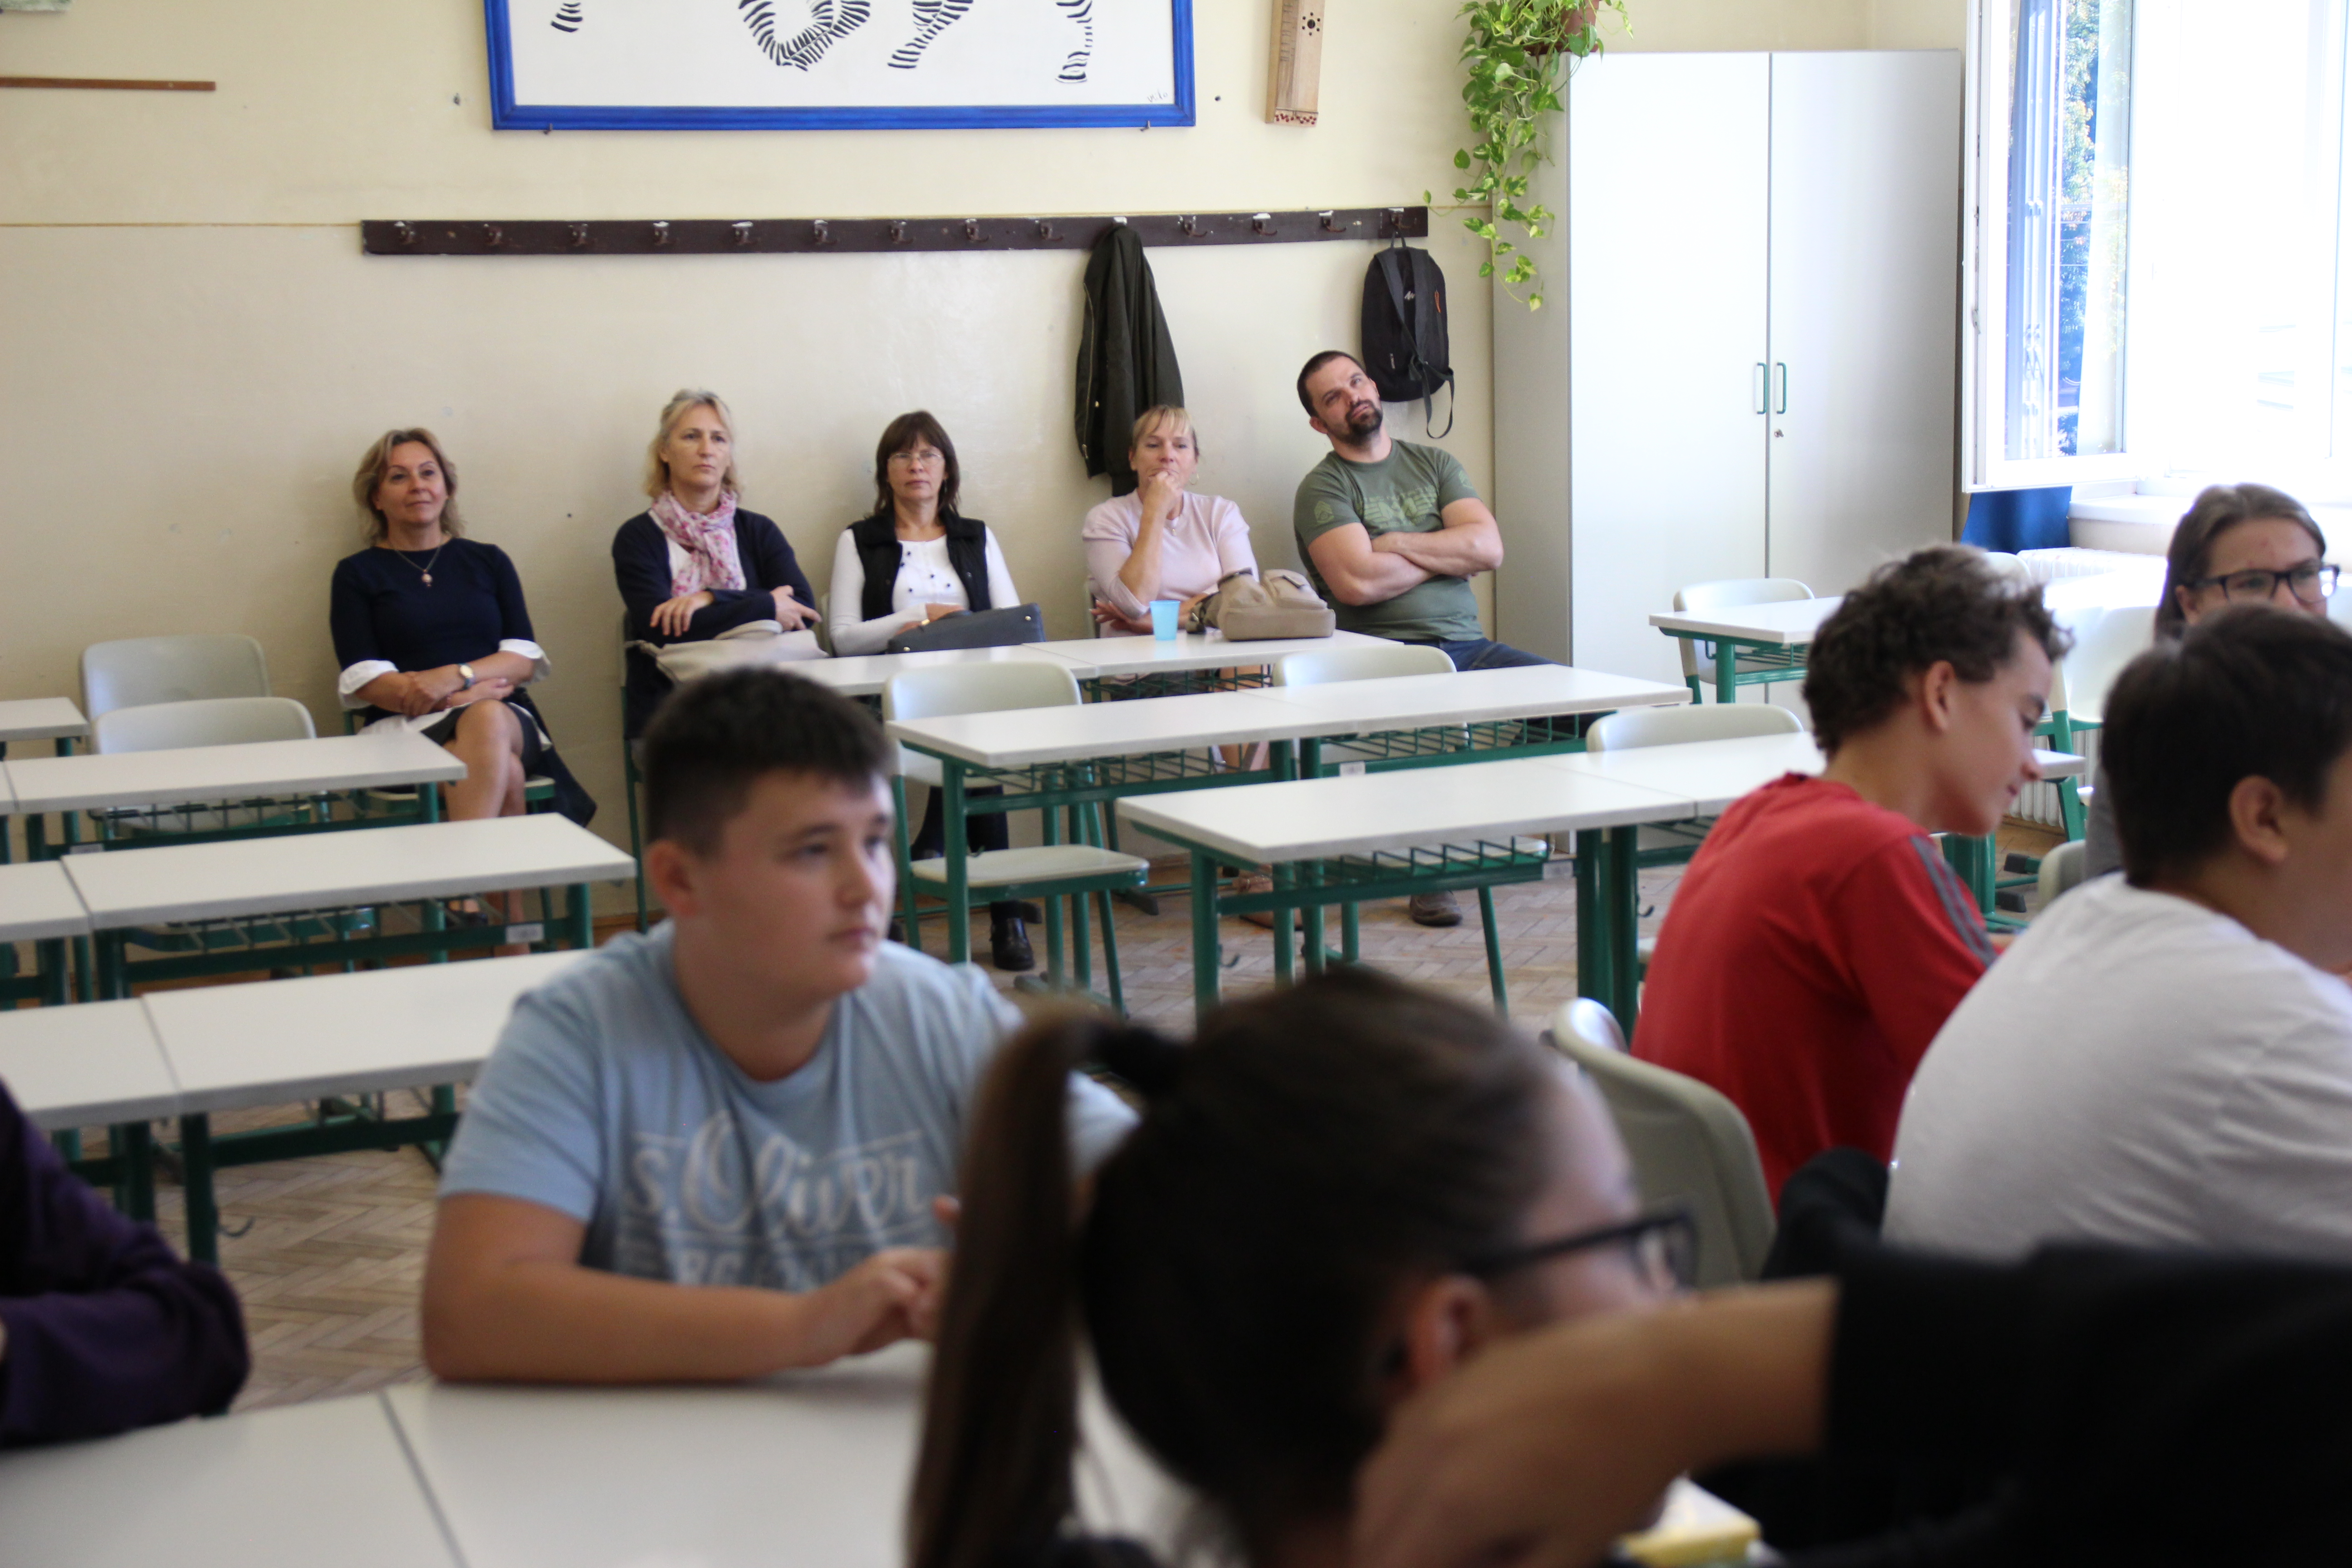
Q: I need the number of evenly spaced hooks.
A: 14